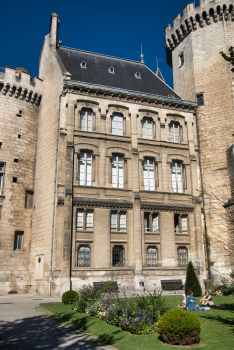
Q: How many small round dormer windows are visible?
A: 3